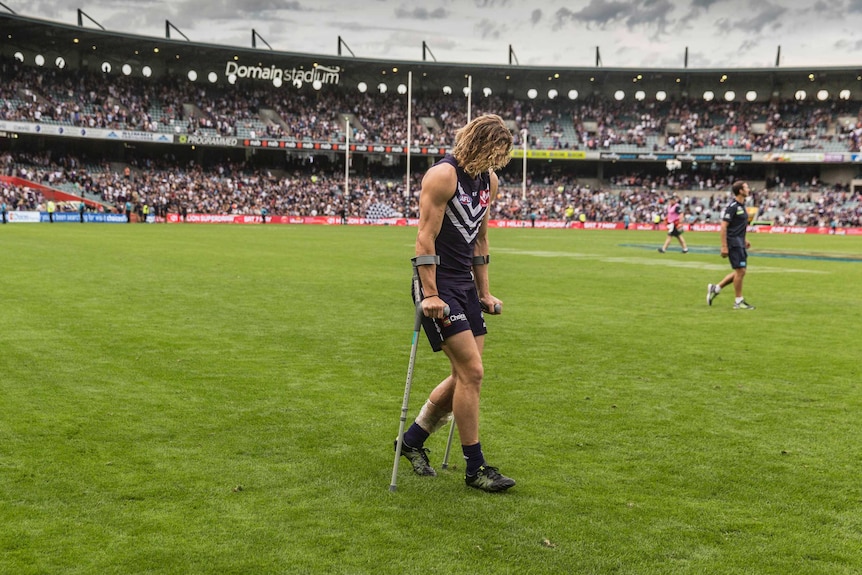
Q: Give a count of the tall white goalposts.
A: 4